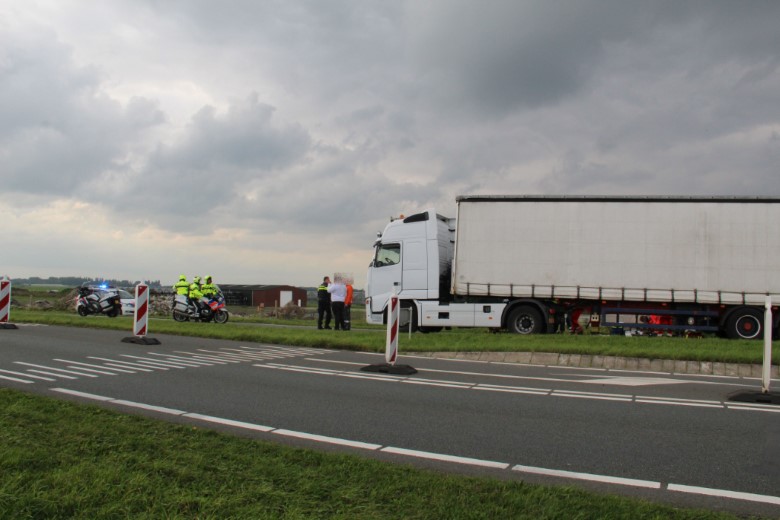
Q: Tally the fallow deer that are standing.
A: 0